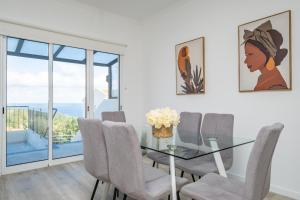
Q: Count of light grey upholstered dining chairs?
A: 6